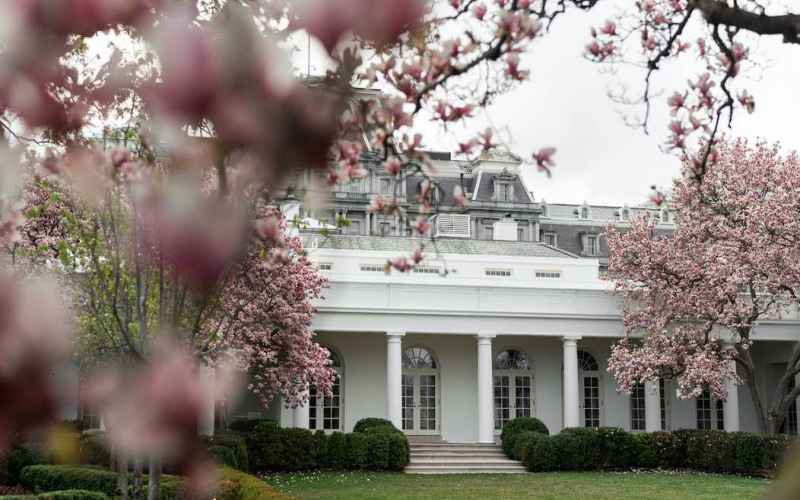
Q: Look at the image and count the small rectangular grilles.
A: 5